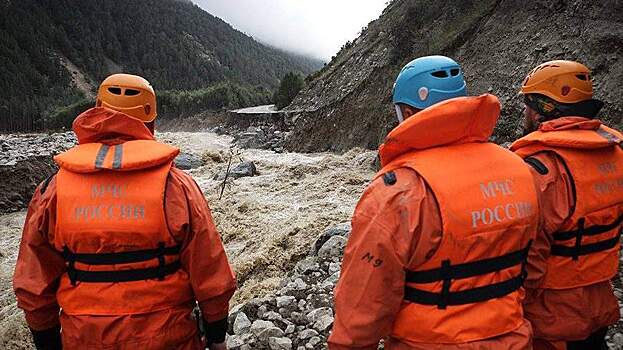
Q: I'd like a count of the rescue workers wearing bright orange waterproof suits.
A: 3